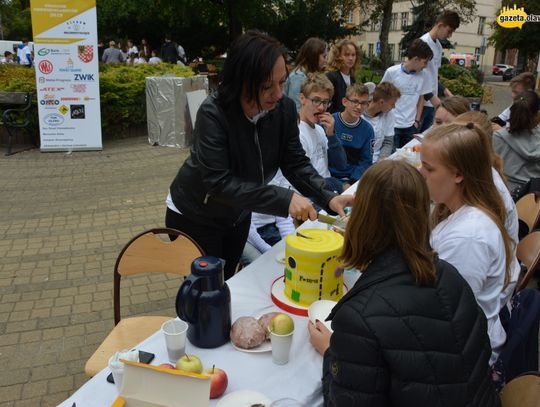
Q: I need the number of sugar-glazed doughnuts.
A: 2